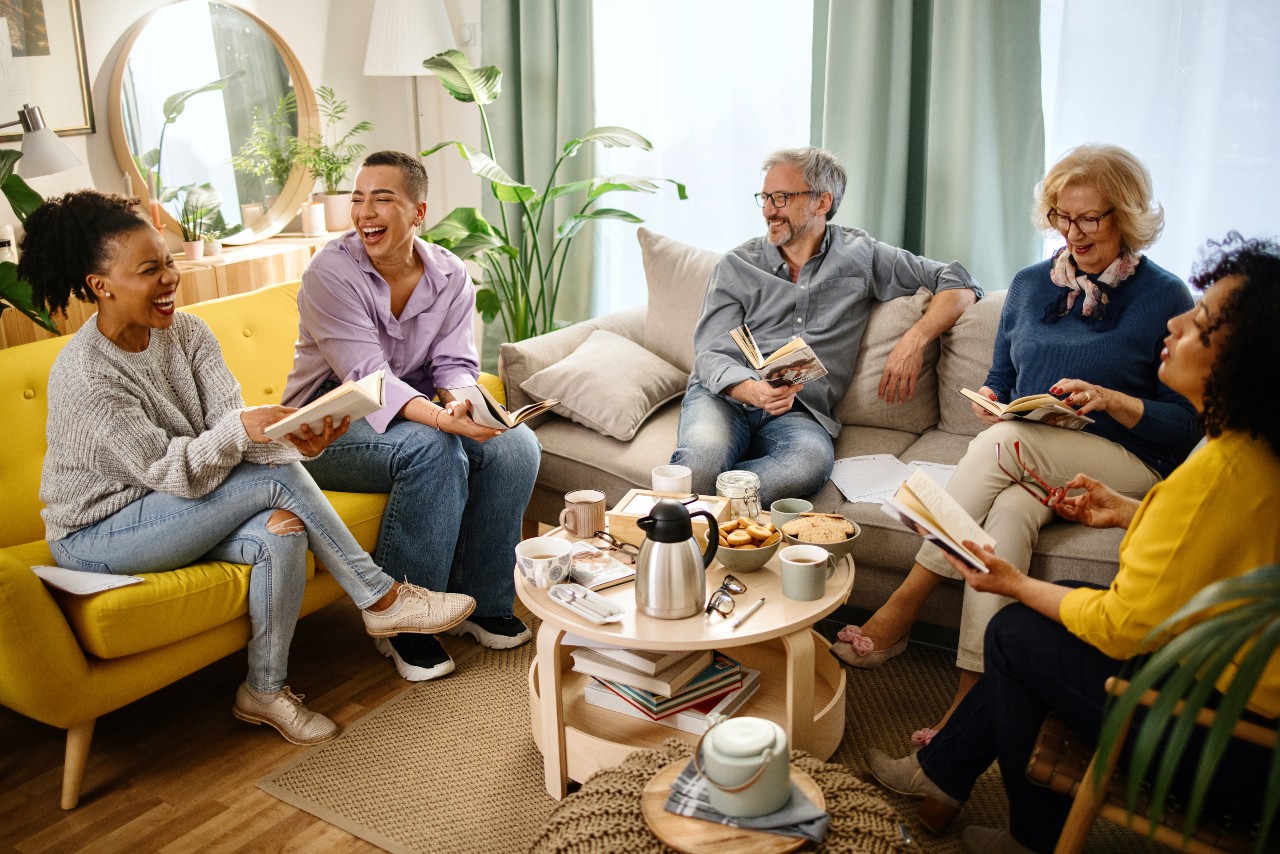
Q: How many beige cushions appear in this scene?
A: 4